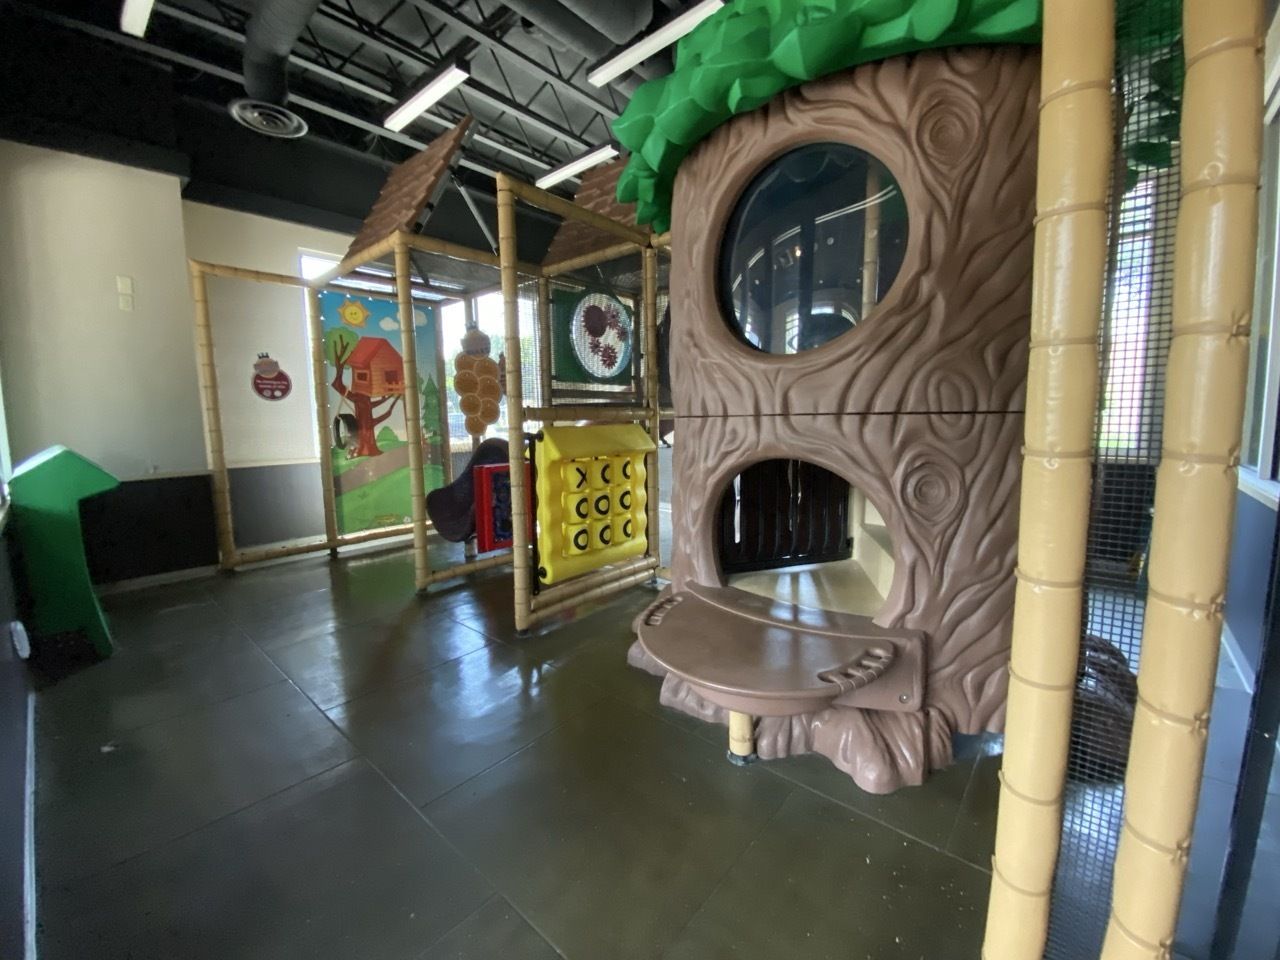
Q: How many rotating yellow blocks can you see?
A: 9